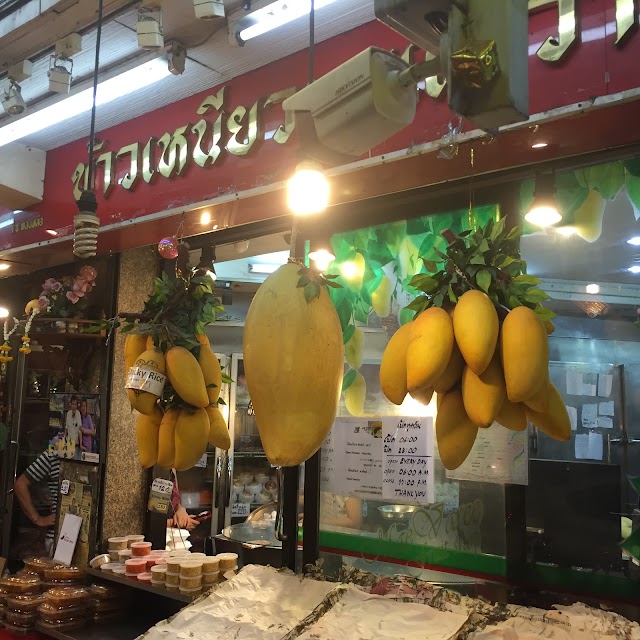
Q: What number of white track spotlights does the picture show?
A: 4